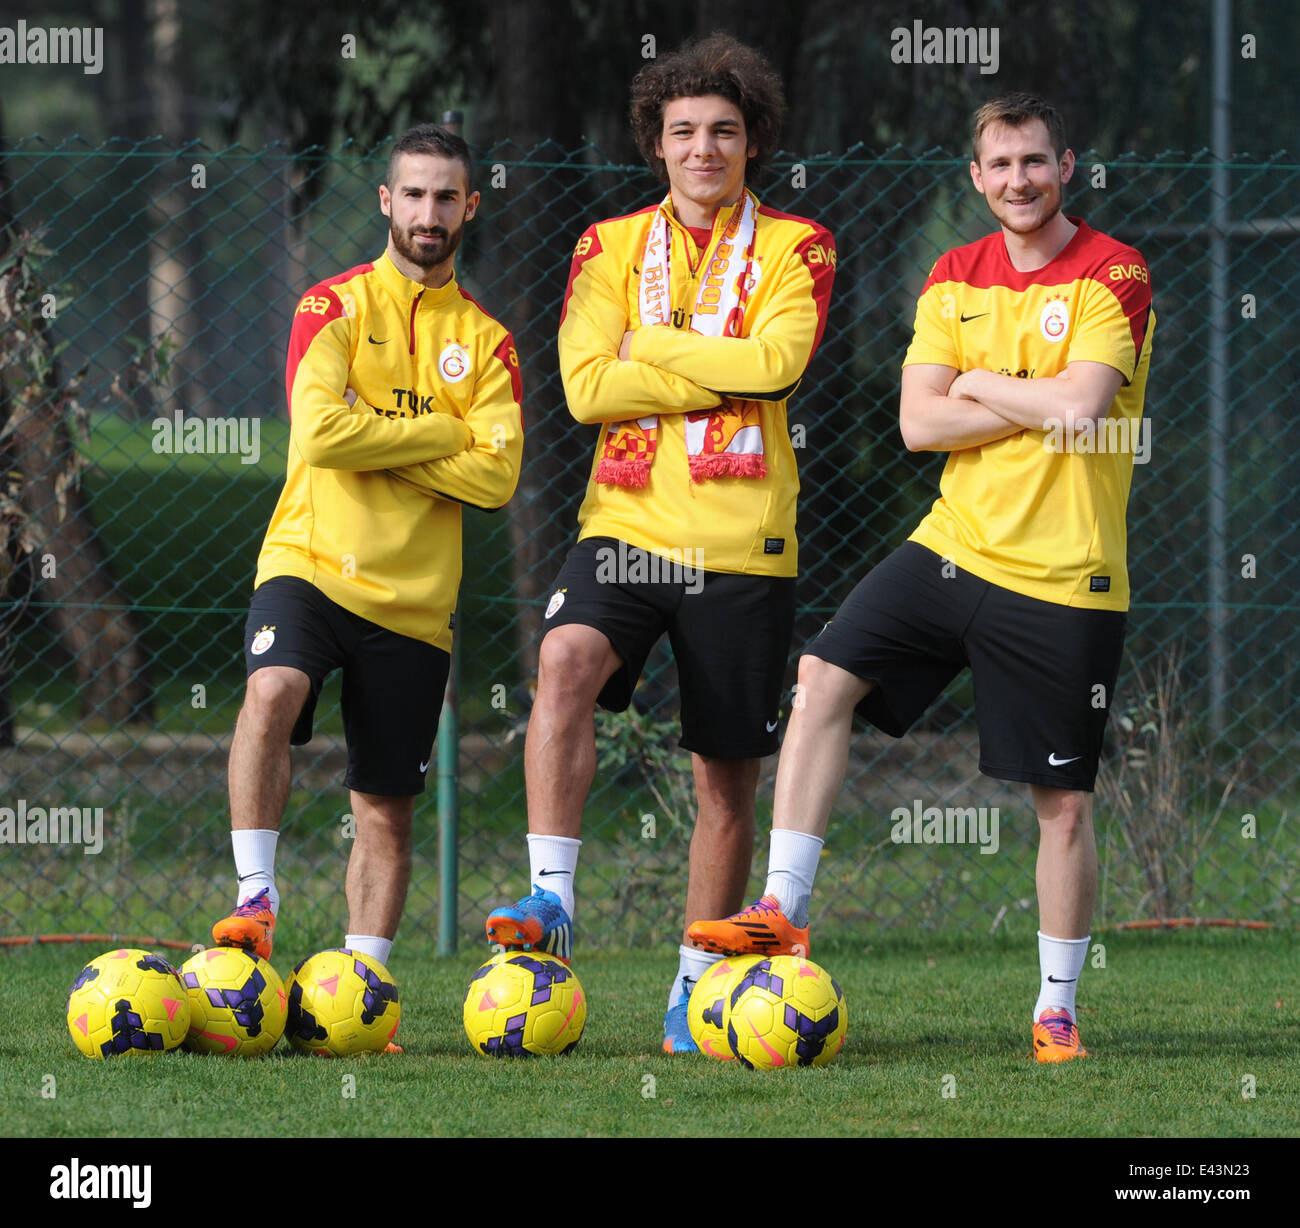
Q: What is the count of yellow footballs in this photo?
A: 6